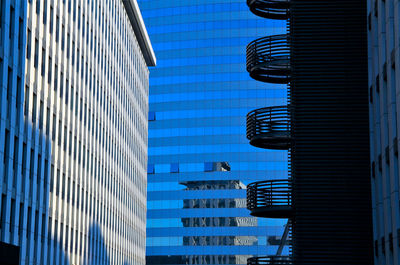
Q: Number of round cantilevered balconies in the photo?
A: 5